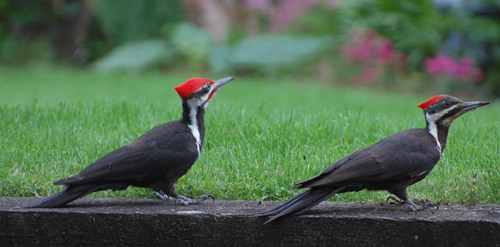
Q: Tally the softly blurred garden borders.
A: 1